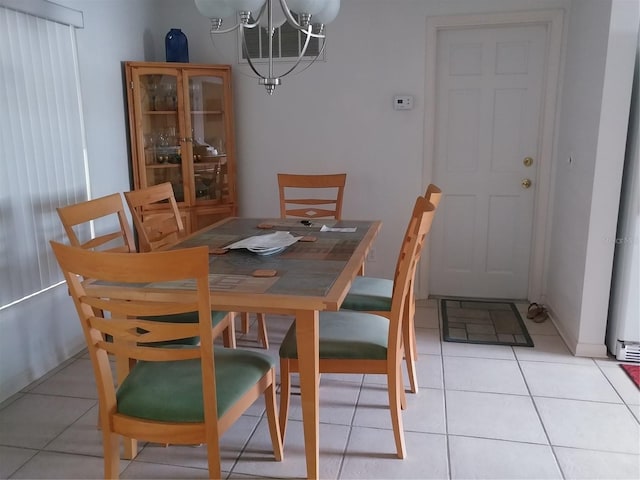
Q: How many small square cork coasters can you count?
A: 4